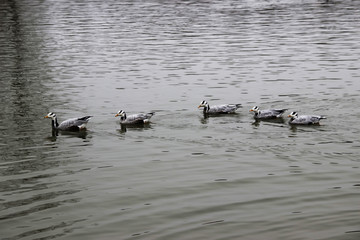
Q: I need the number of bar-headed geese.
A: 5